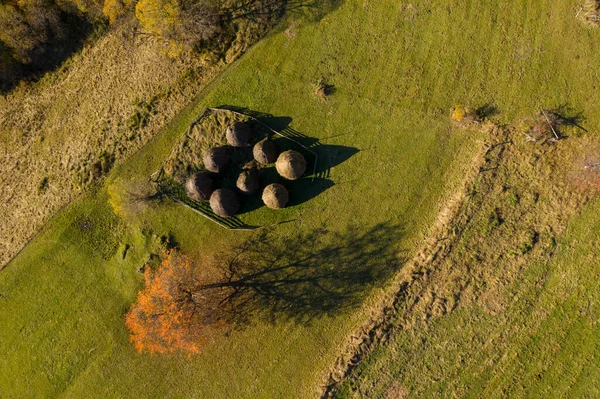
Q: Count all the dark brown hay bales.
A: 6